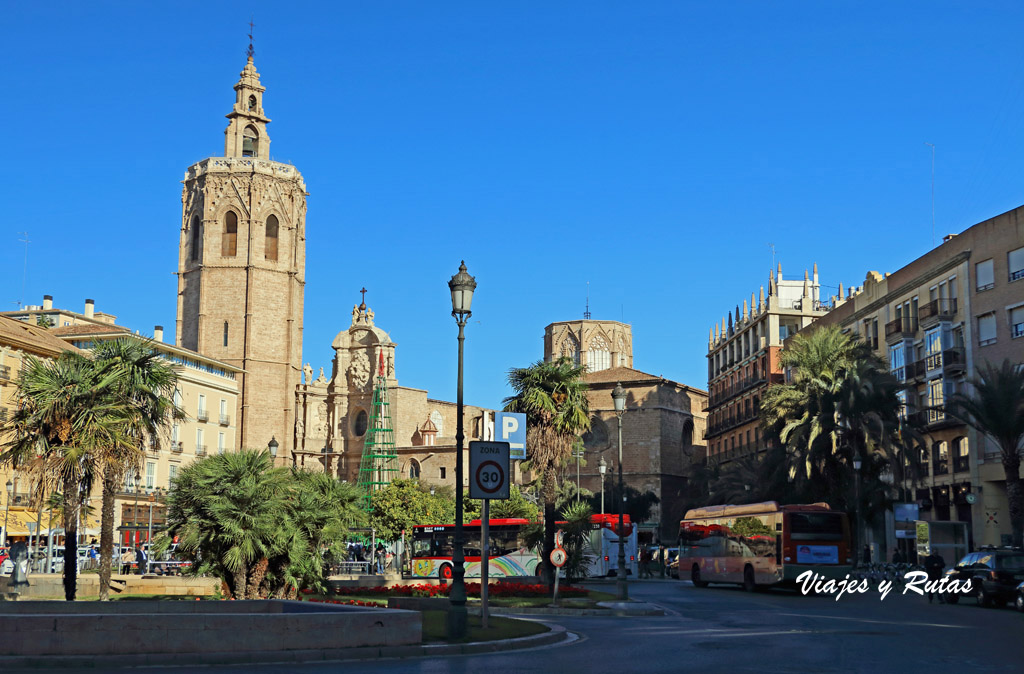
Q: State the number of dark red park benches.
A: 0